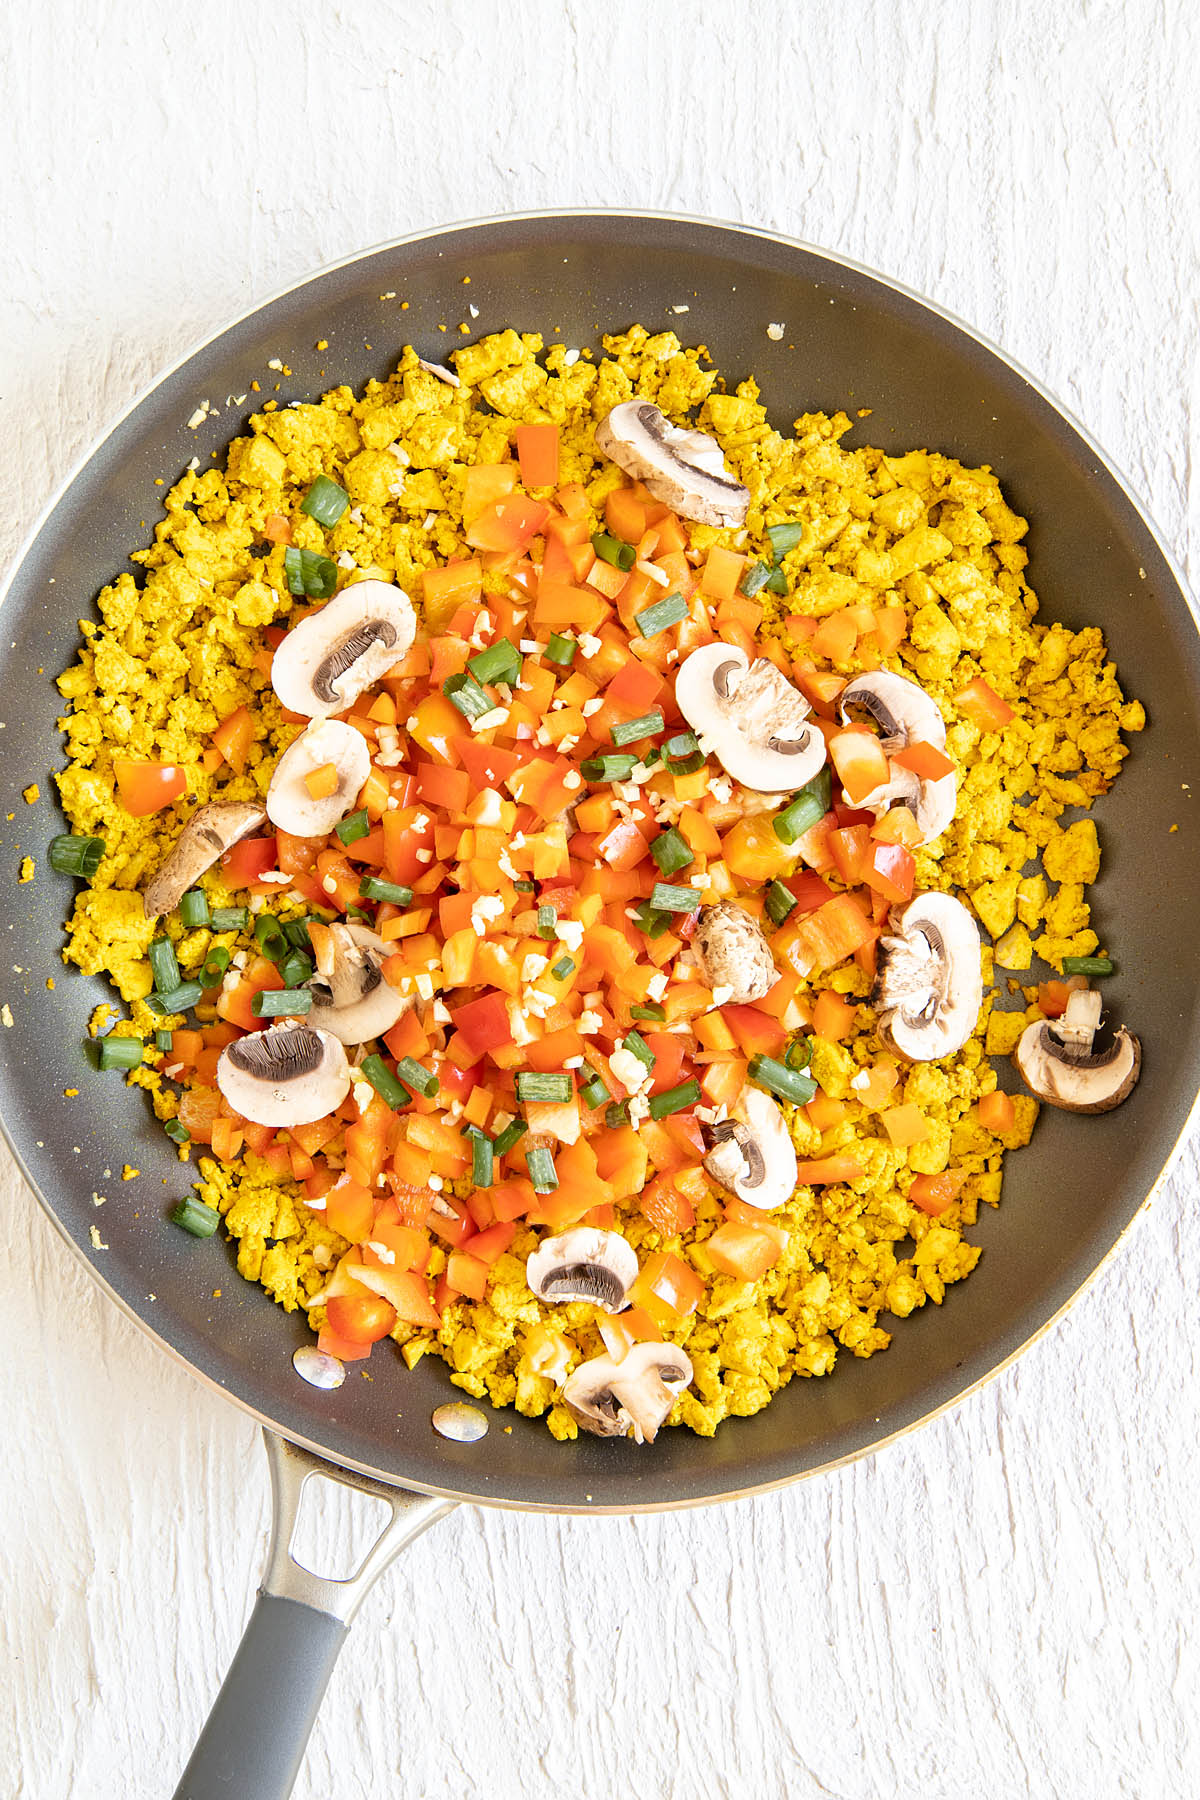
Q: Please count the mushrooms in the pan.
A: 14